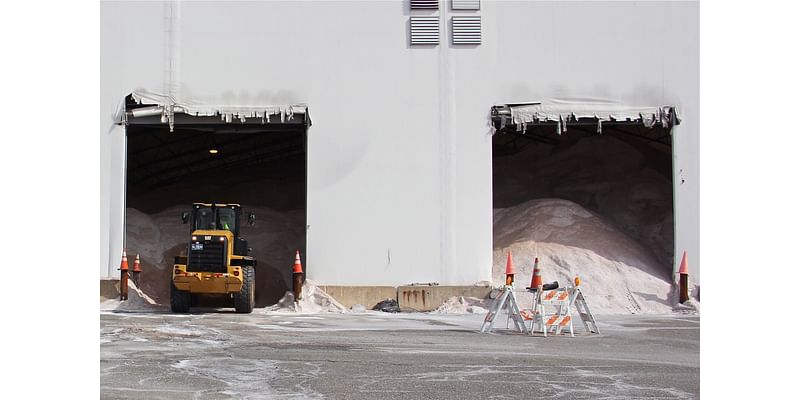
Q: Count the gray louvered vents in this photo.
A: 4